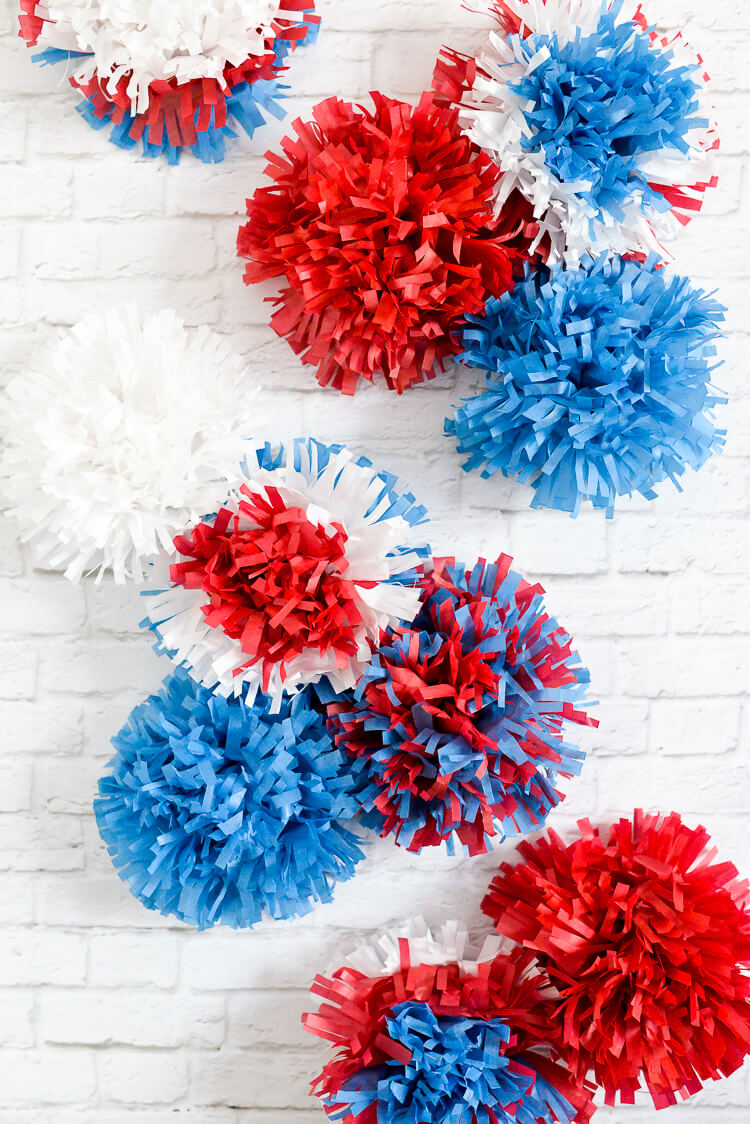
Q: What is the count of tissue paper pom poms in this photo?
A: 10